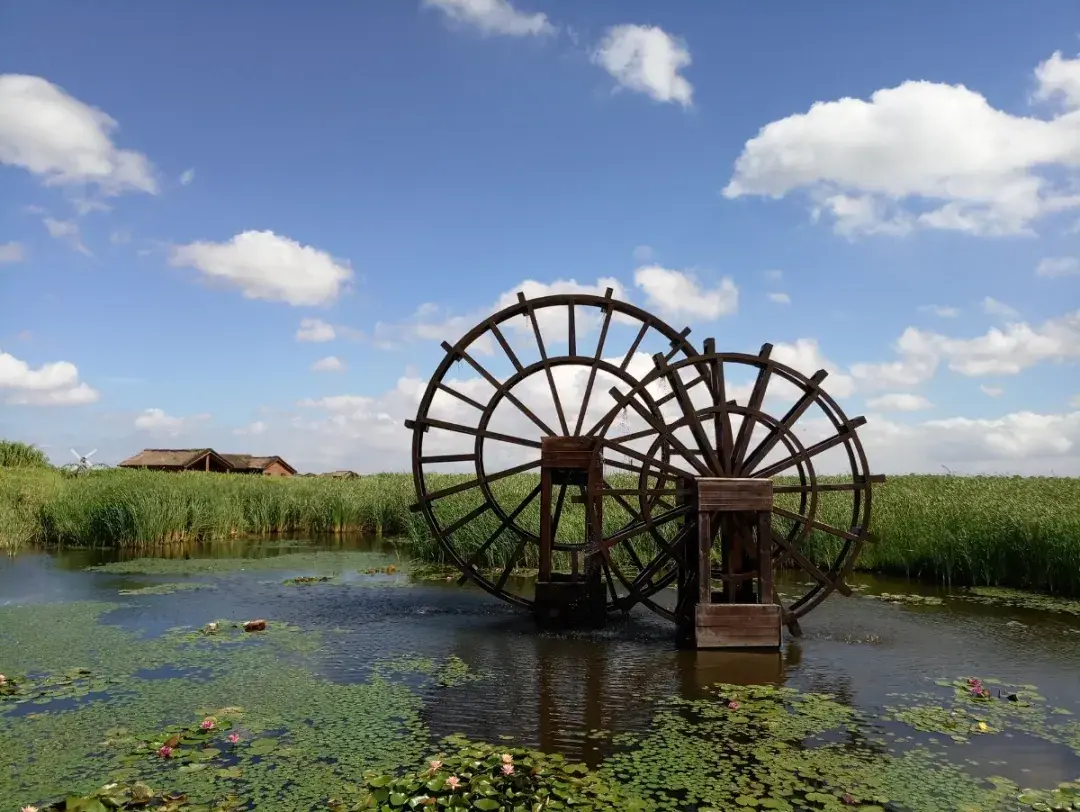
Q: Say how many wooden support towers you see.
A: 2